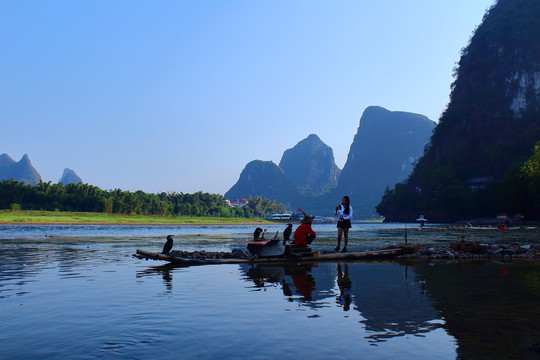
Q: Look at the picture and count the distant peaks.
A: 6